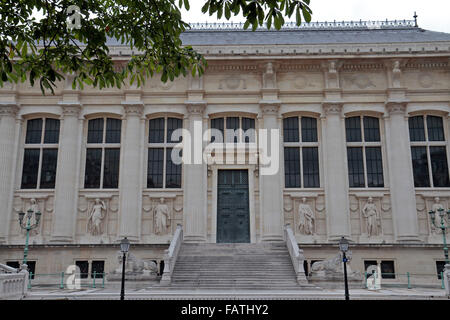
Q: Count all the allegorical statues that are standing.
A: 6